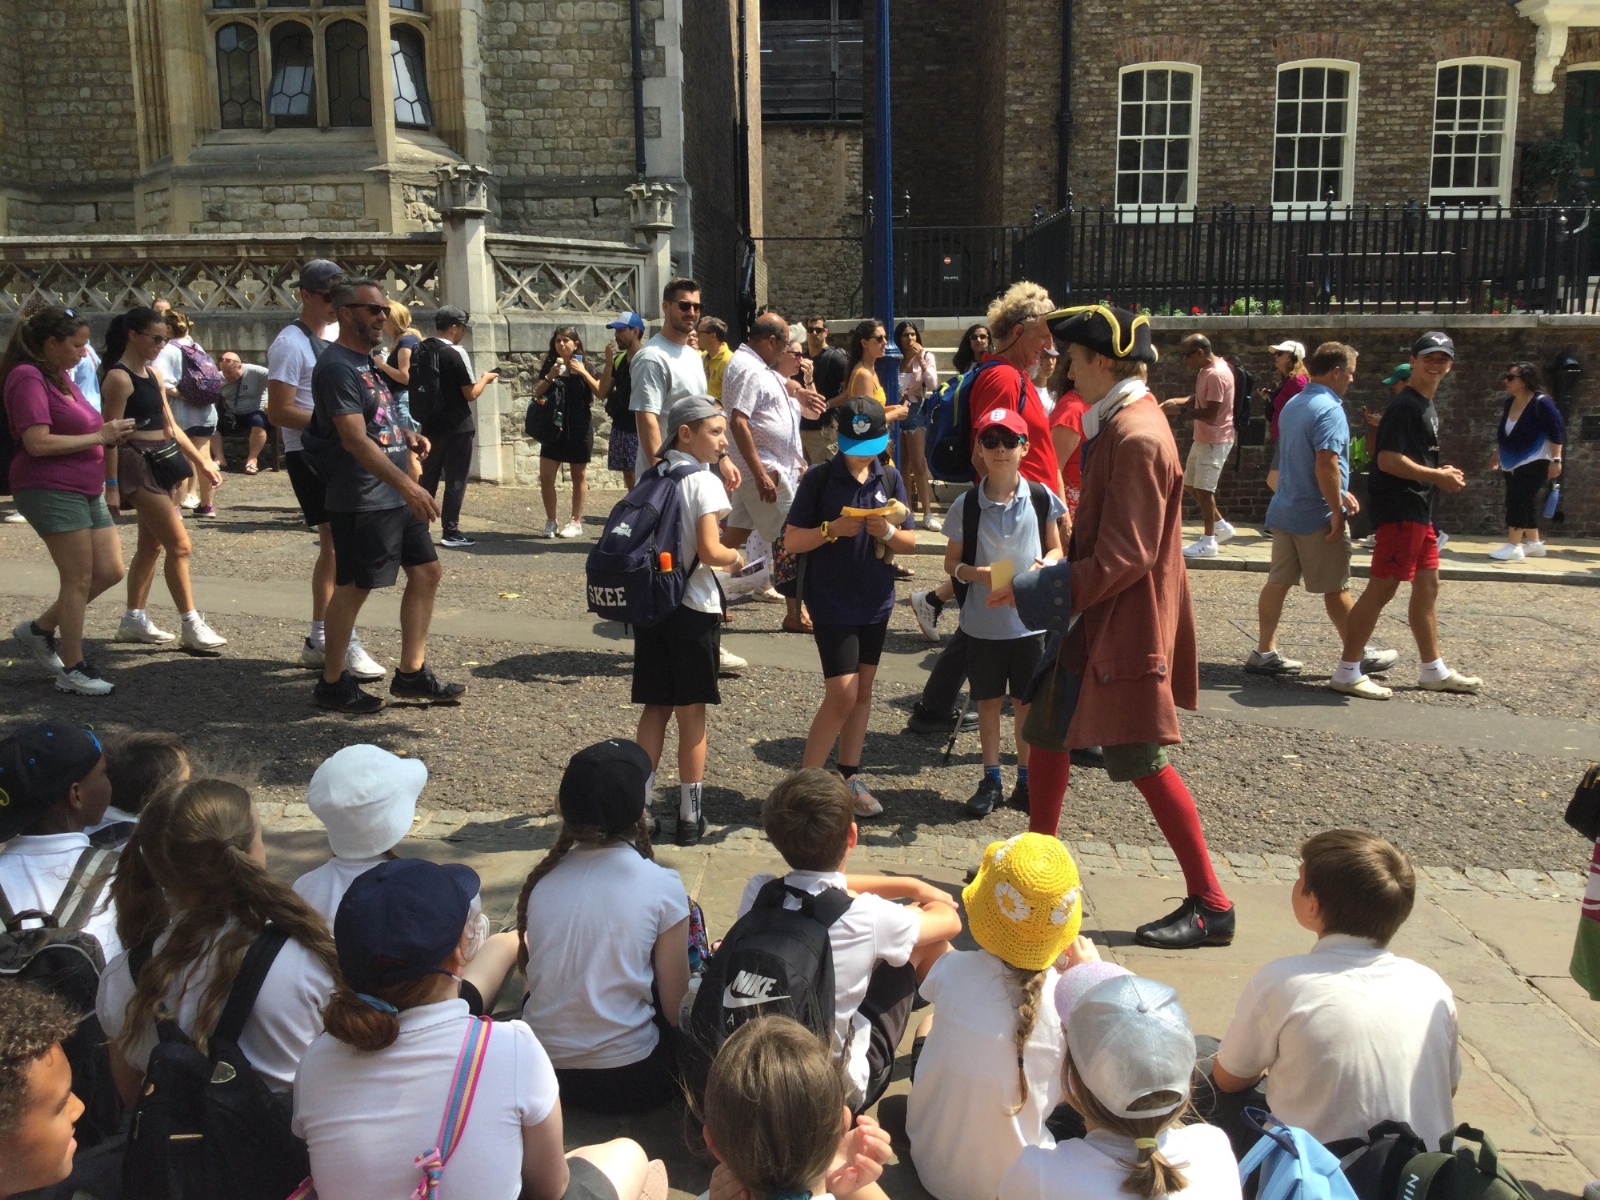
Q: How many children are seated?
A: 12